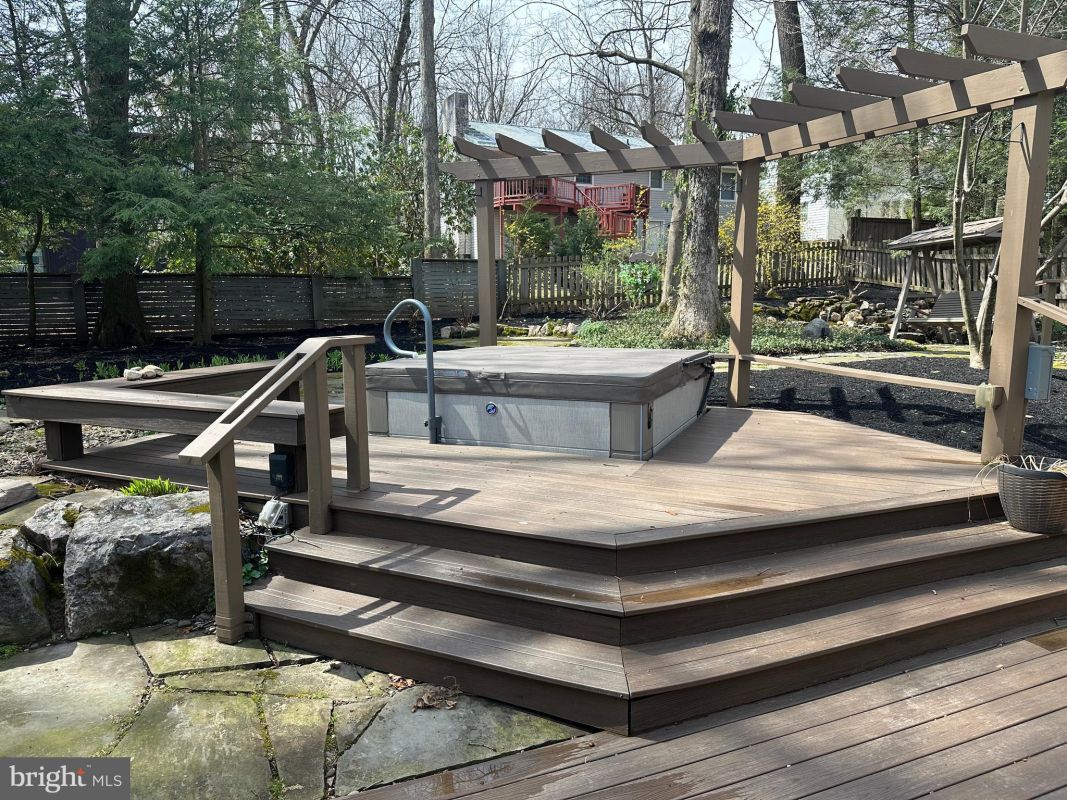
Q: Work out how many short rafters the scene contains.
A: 12